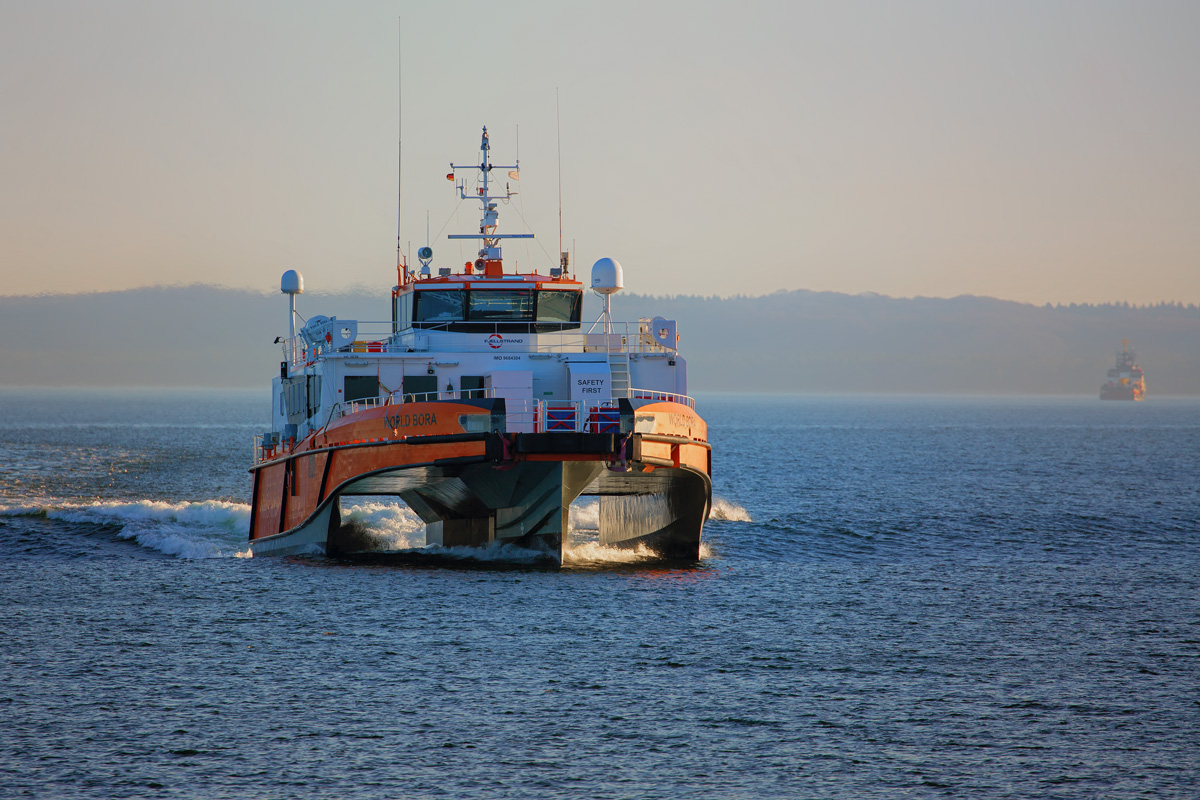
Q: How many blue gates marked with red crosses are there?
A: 2